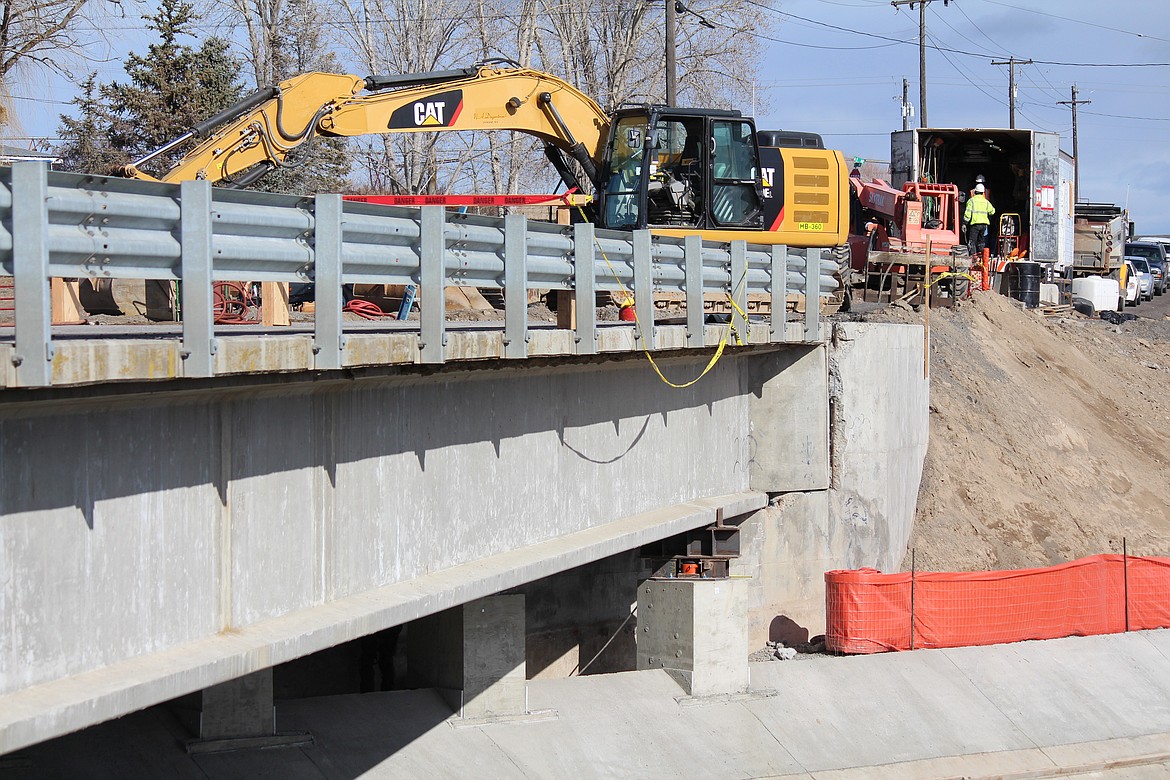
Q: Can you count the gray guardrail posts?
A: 11